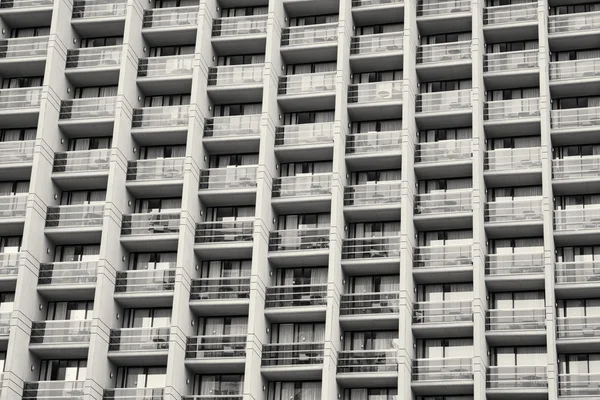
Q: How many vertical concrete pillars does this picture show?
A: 8